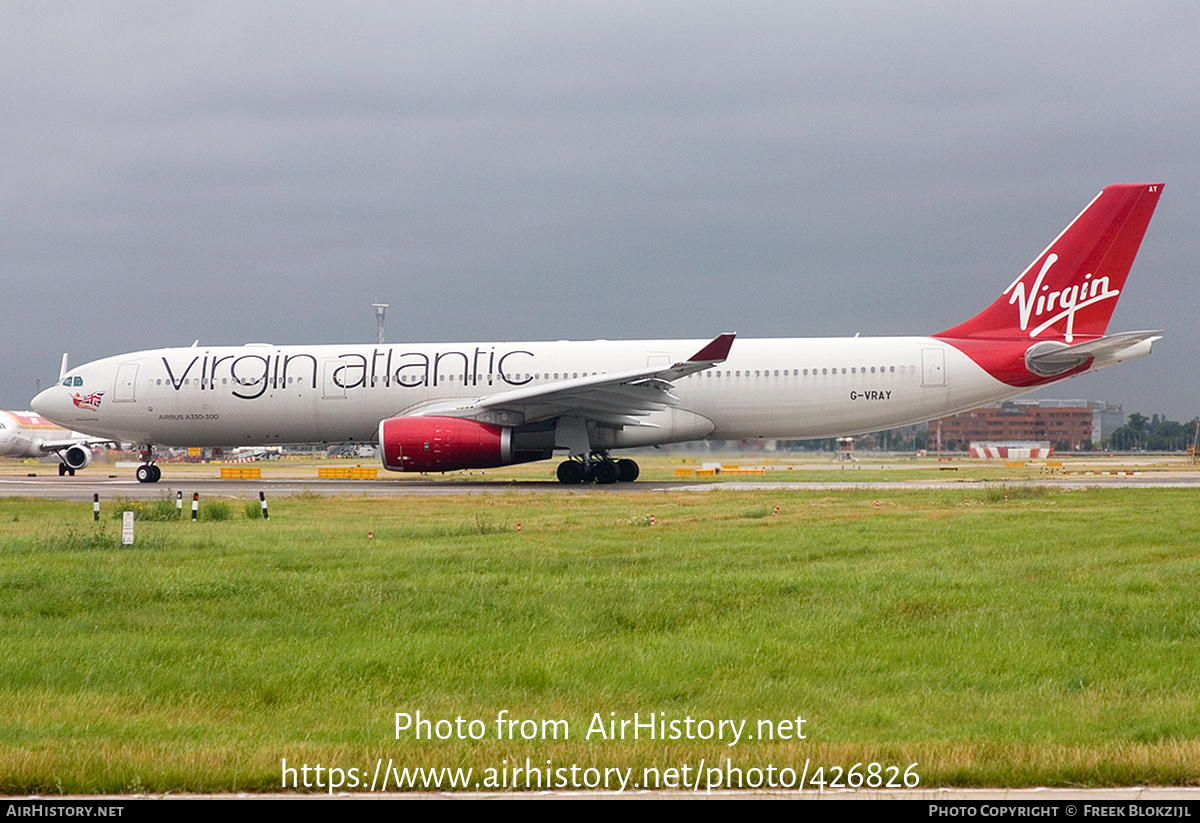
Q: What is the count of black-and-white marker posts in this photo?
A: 4